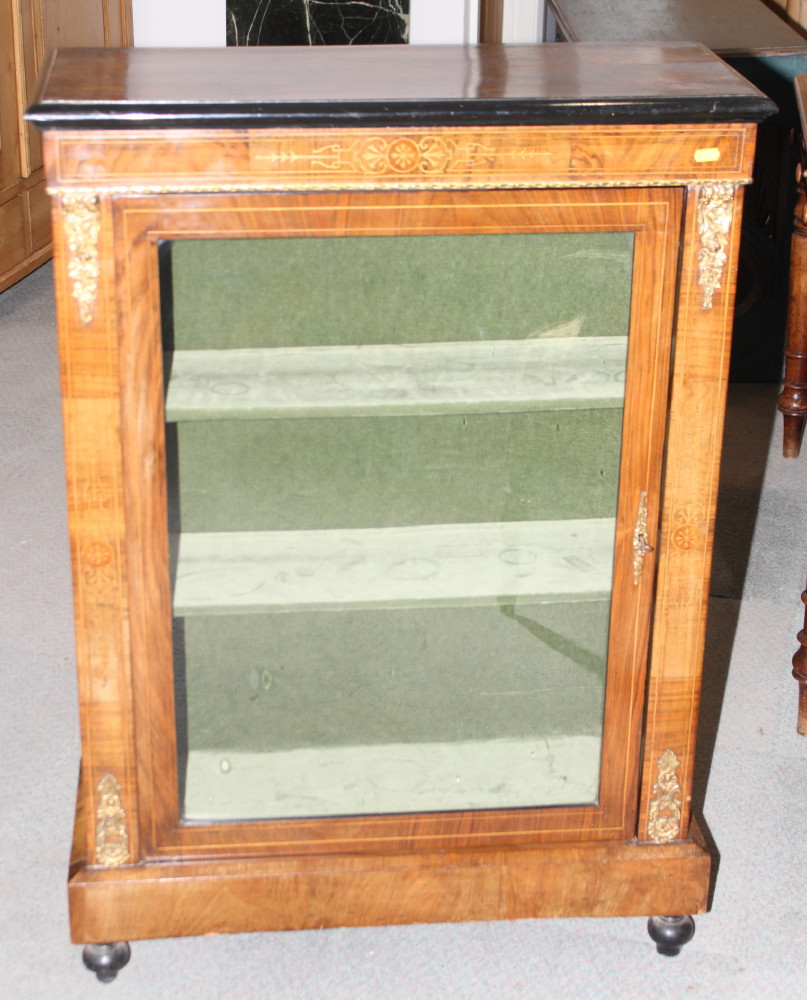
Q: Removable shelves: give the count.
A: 2